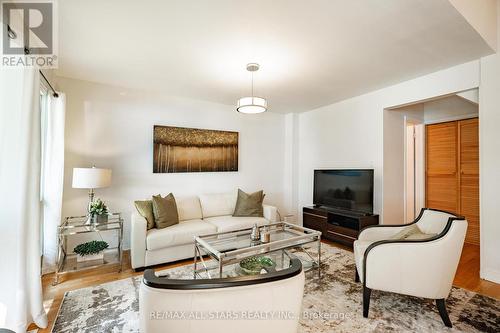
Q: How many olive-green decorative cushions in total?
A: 3